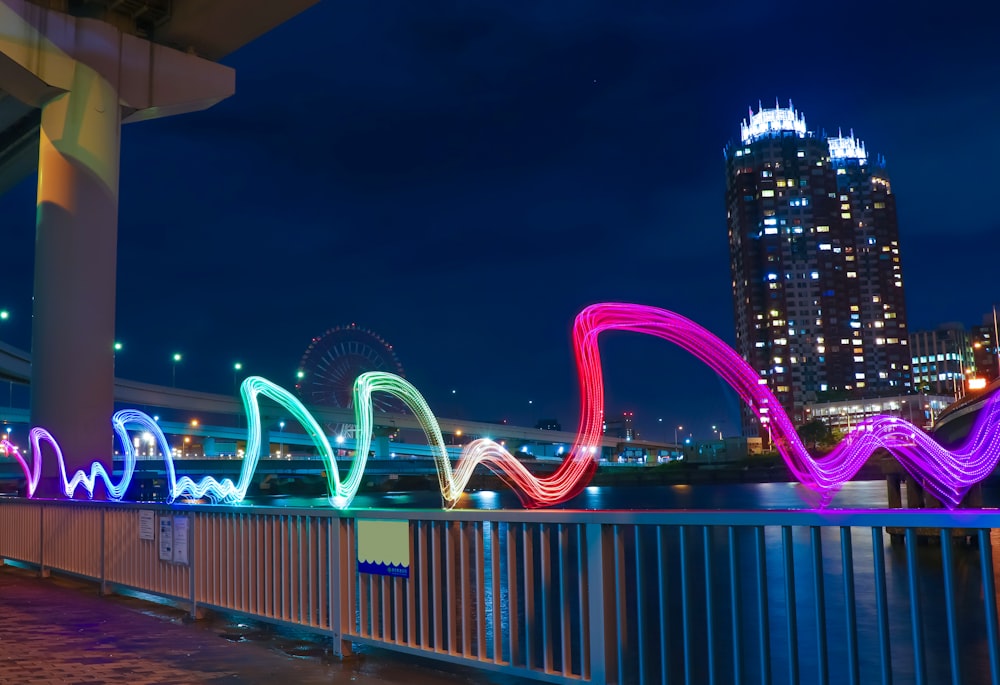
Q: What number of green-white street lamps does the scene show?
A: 5